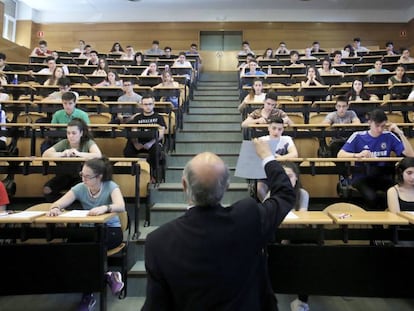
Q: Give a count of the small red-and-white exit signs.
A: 2